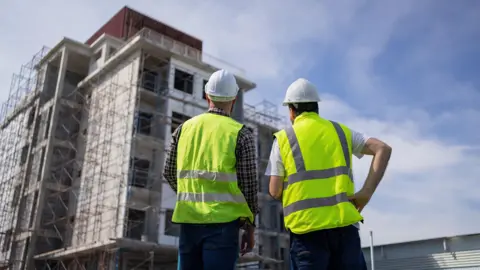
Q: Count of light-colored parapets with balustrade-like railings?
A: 1